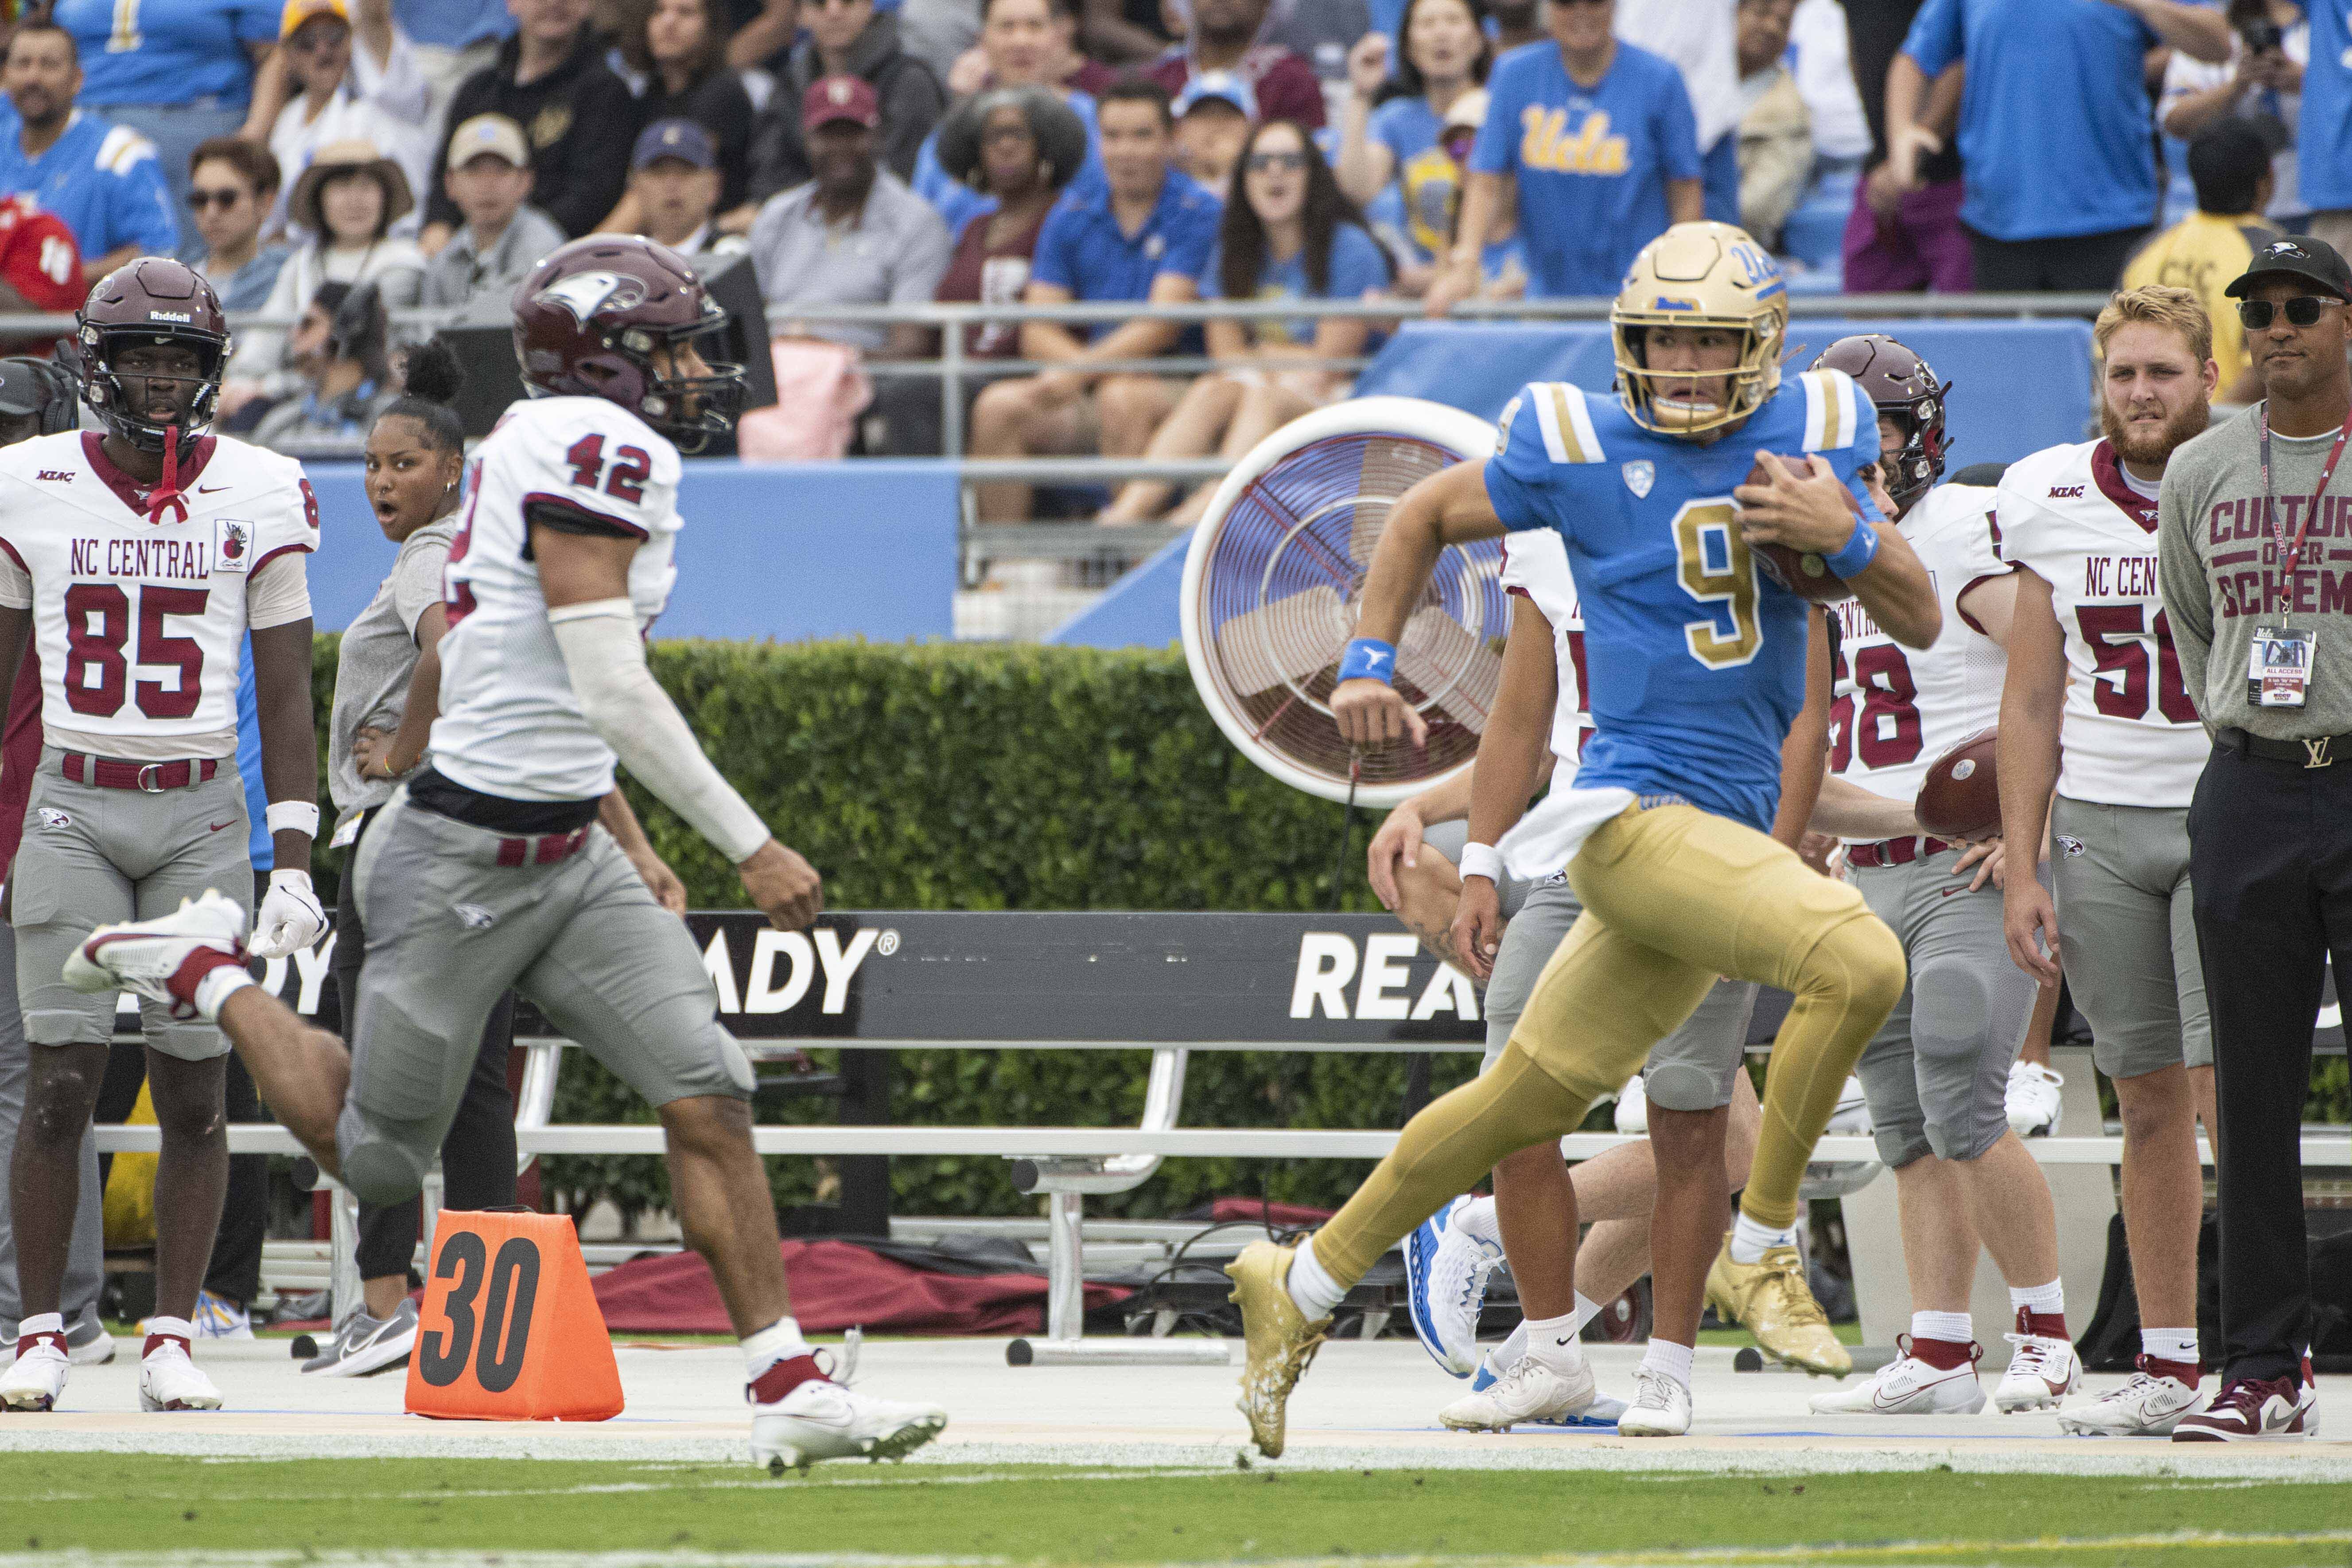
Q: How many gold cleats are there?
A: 2